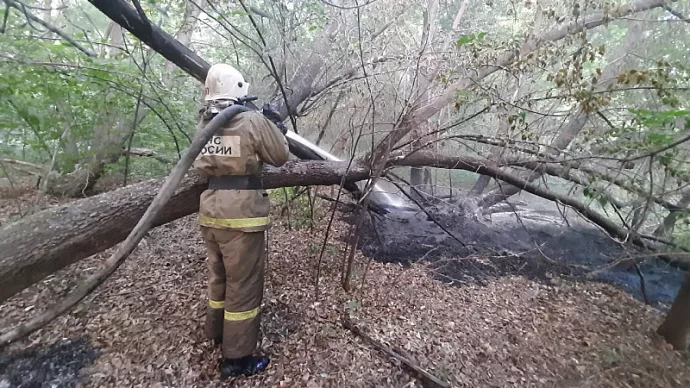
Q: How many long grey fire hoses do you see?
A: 1